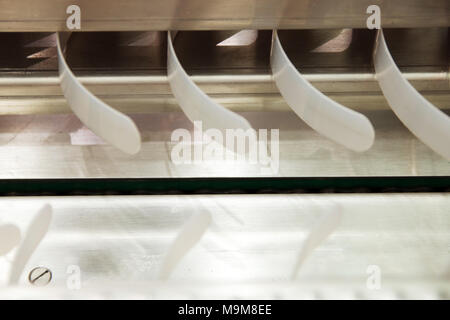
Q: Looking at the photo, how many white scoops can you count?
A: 4